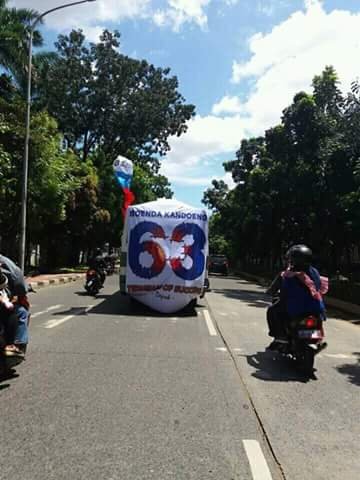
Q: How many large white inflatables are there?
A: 1